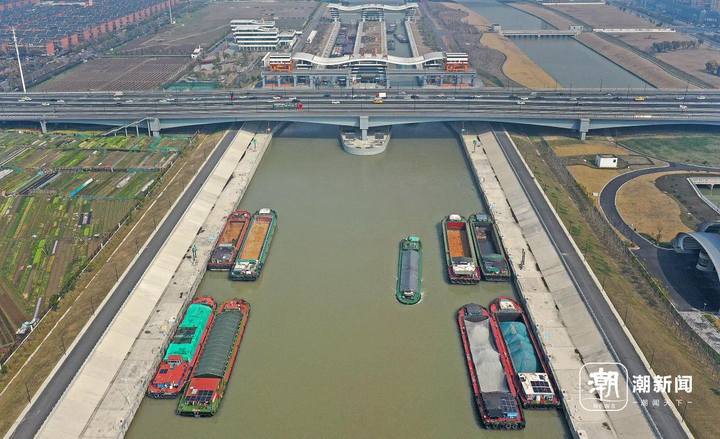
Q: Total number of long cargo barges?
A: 9